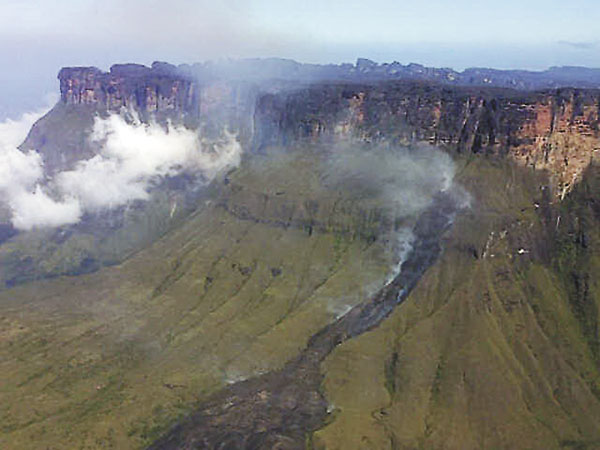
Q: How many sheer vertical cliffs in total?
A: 2